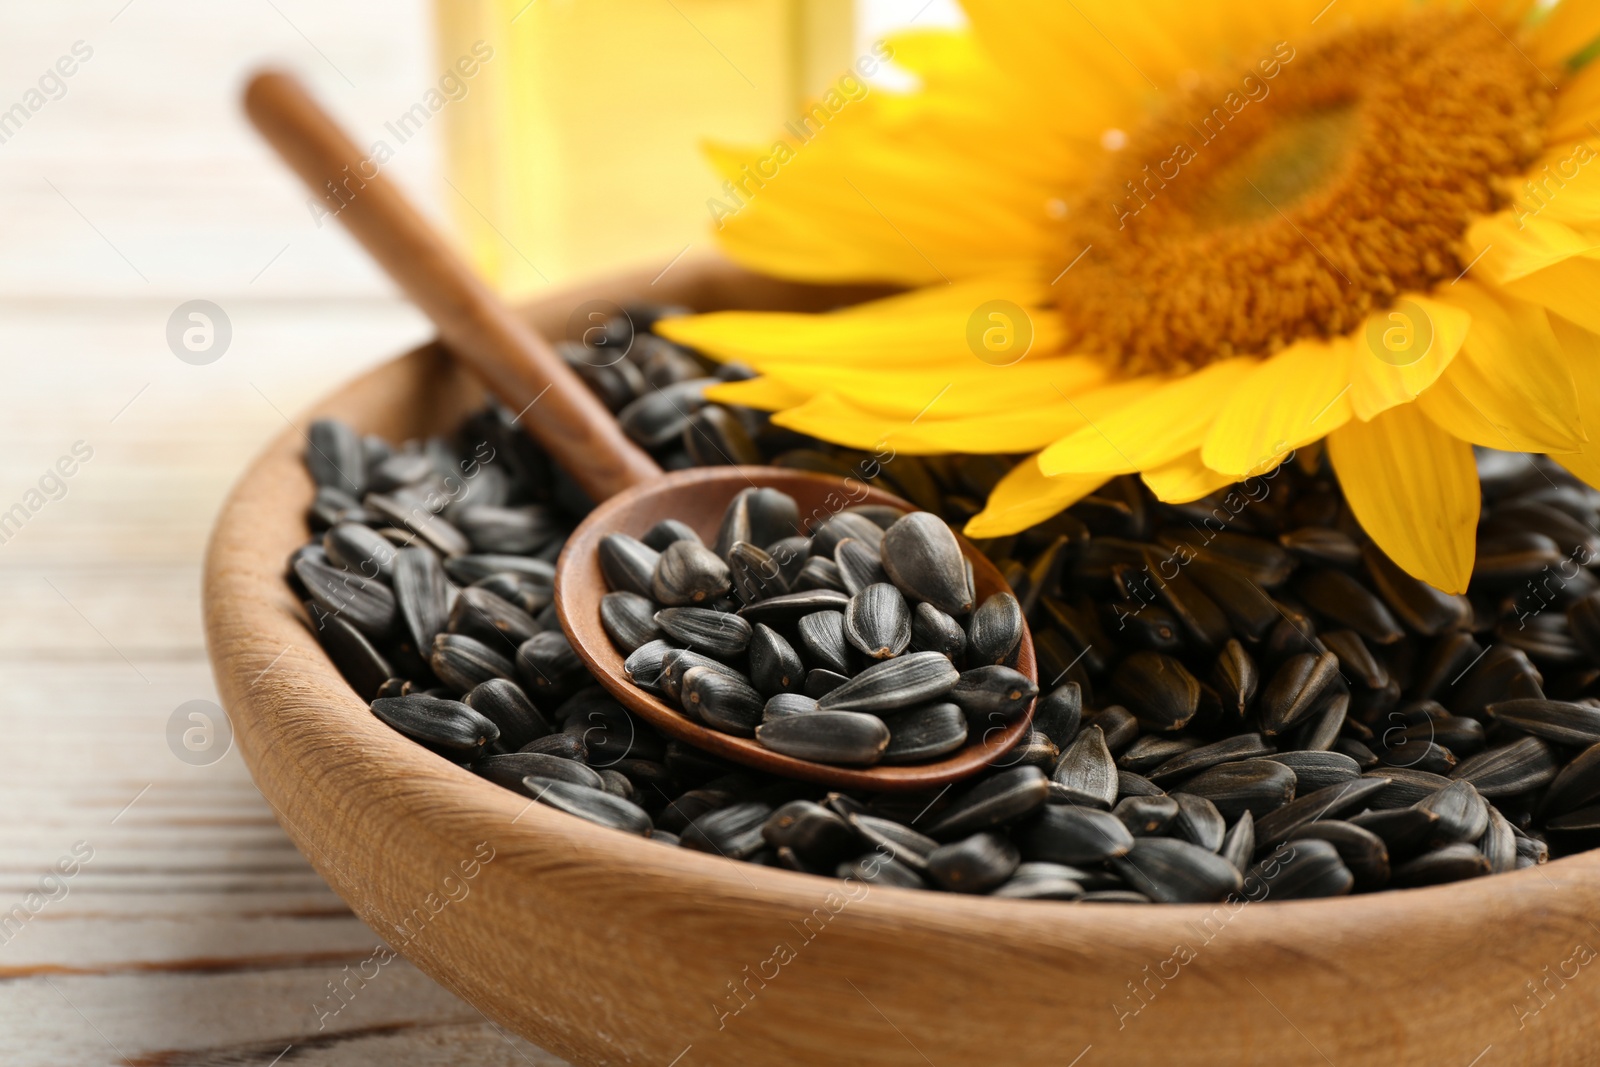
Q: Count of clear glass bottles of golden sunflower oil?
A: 1